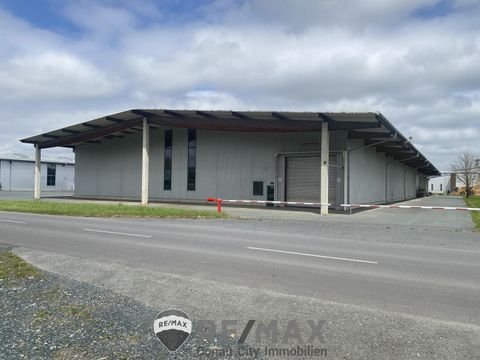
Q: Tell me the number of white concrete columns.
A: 3